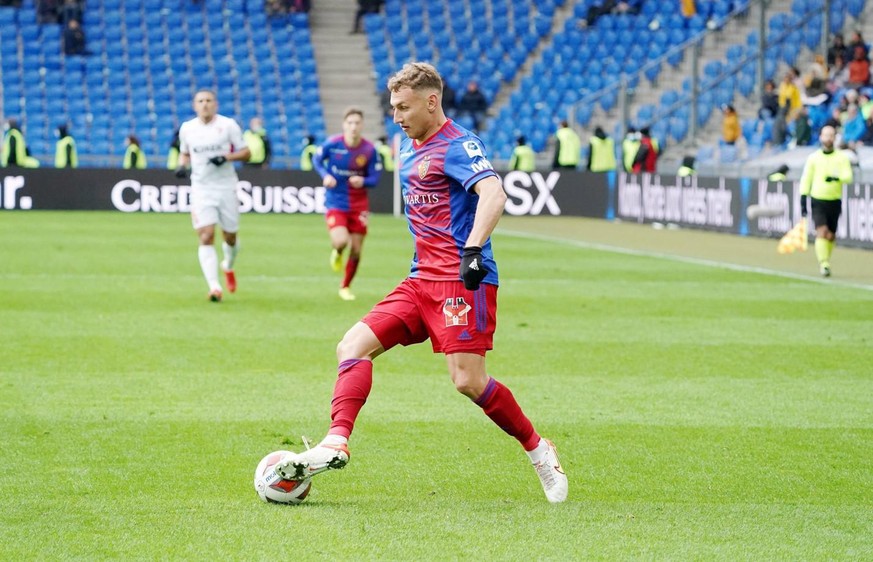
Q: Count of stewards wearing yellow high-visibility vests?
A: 13